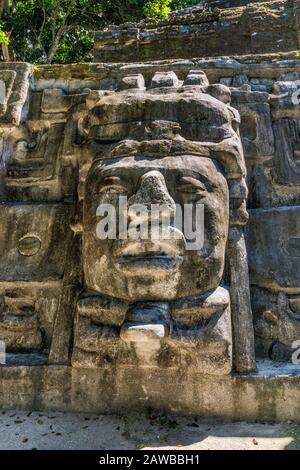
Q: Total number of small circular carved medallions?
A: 2